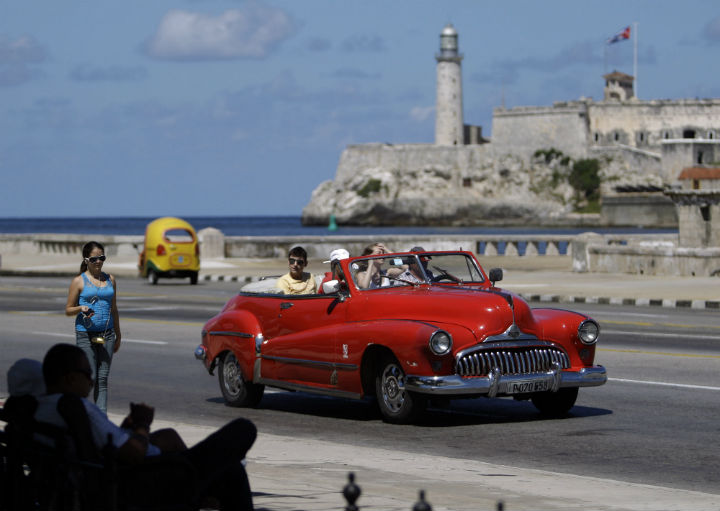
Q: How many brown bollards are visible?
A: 0